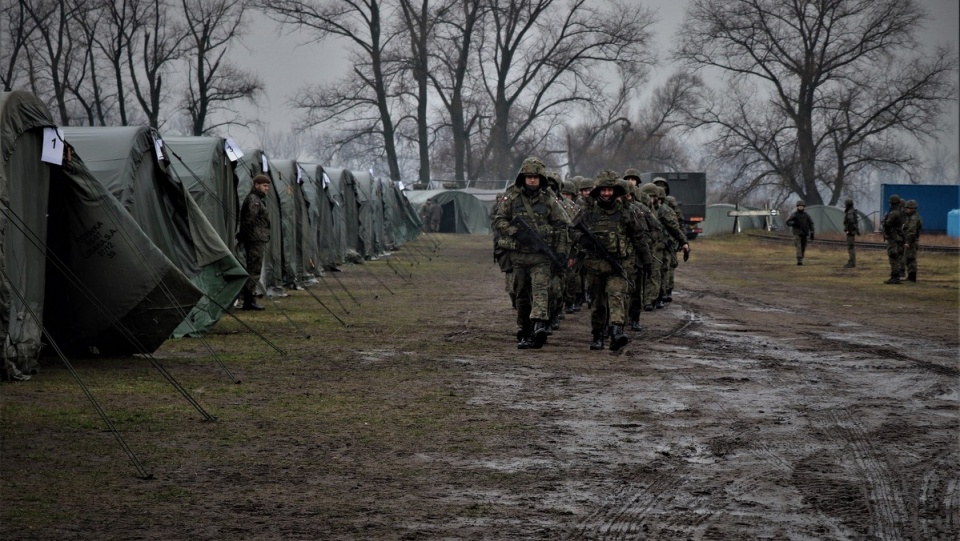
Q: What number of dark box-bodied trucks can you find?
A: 1